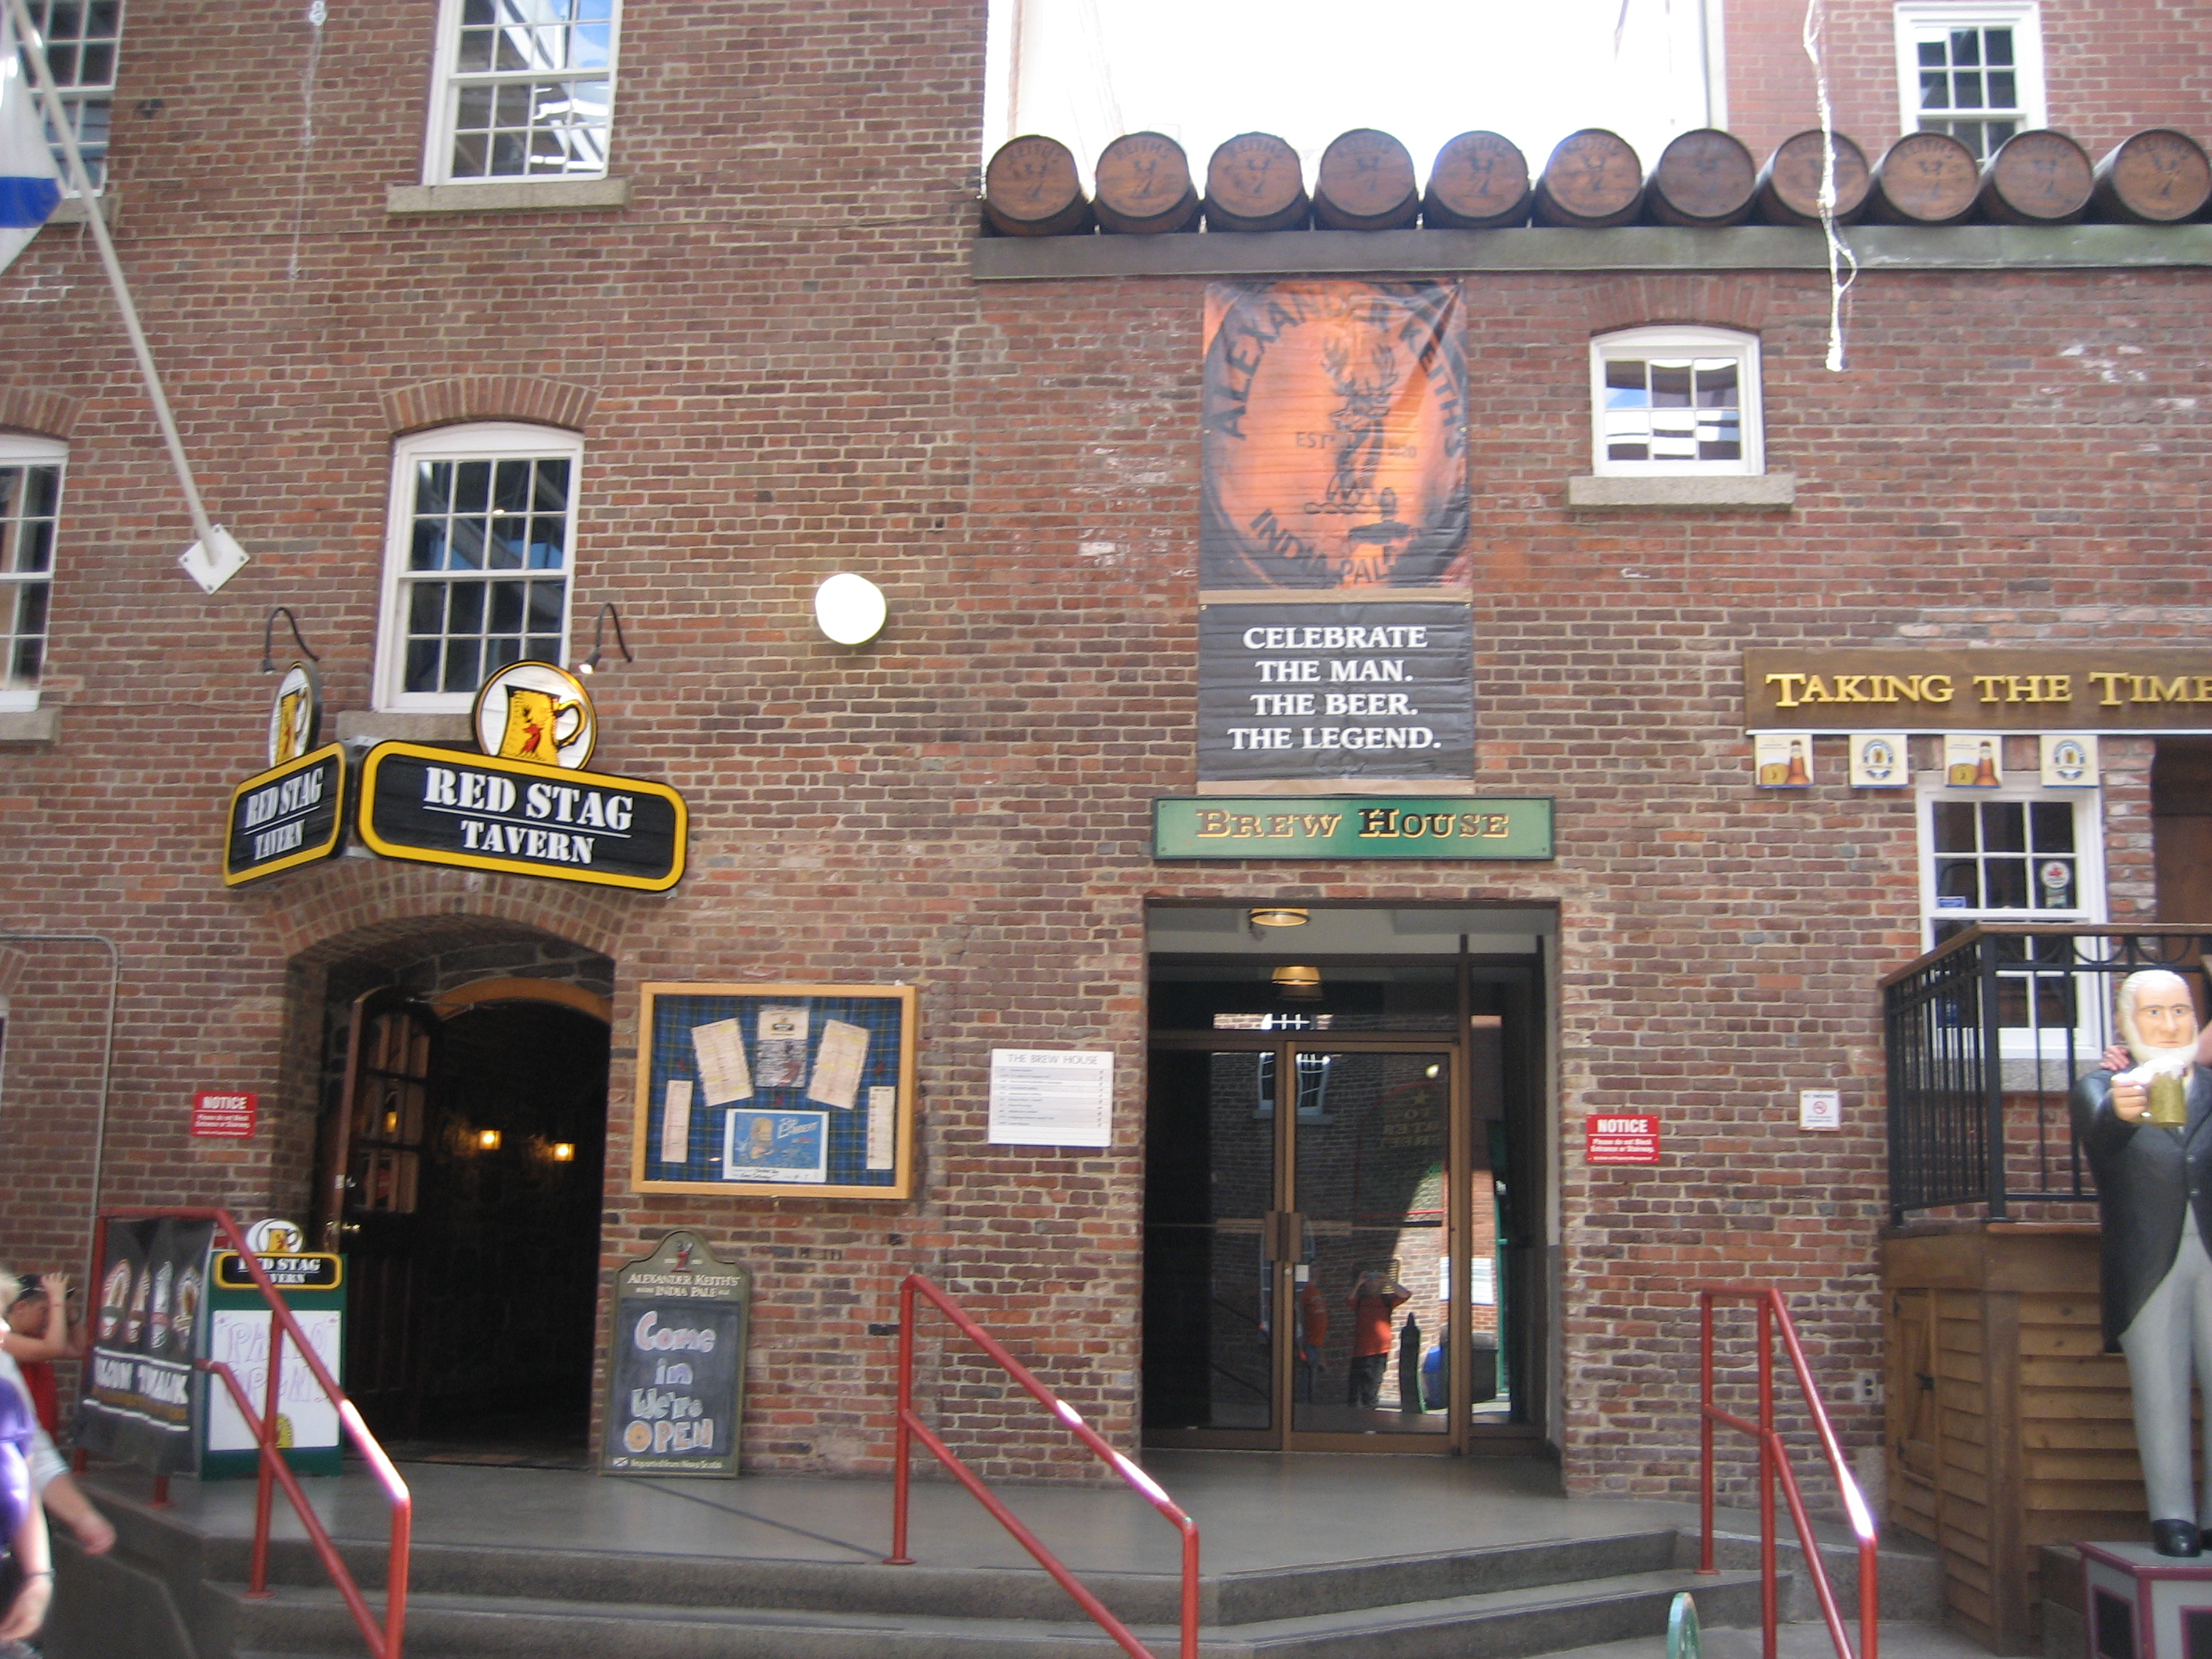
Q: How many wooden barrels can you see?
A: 11